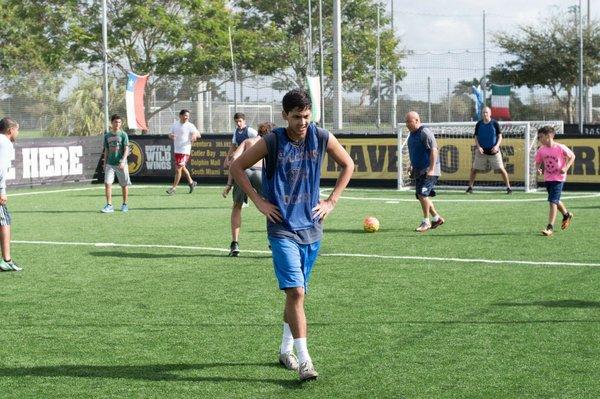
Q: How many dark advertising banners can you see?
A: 2